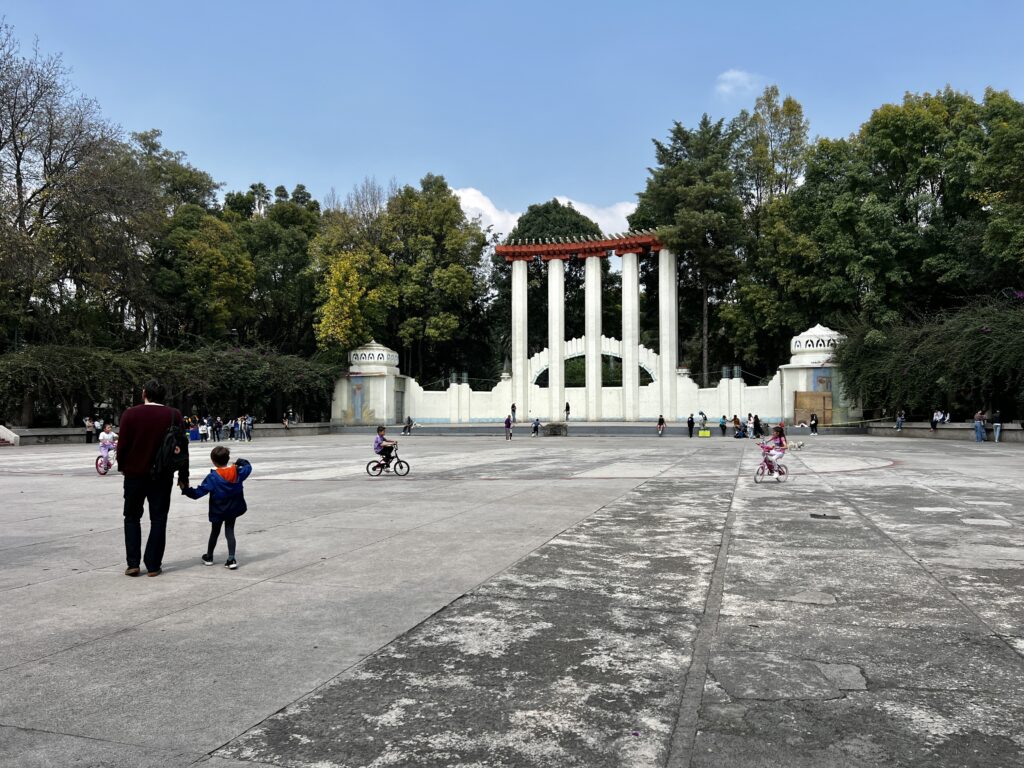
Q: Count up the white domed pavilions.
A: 2